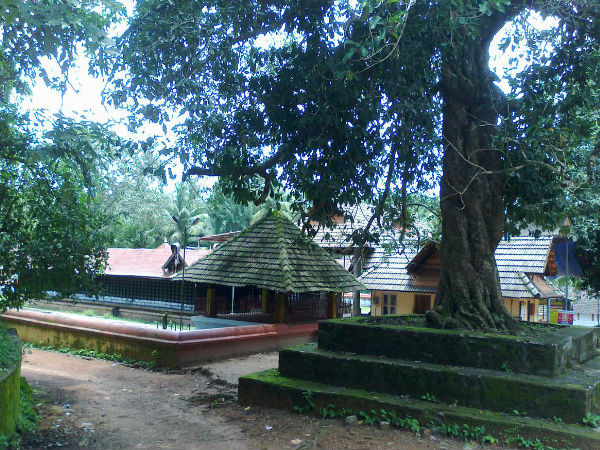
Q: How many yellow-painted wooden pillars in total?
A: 4